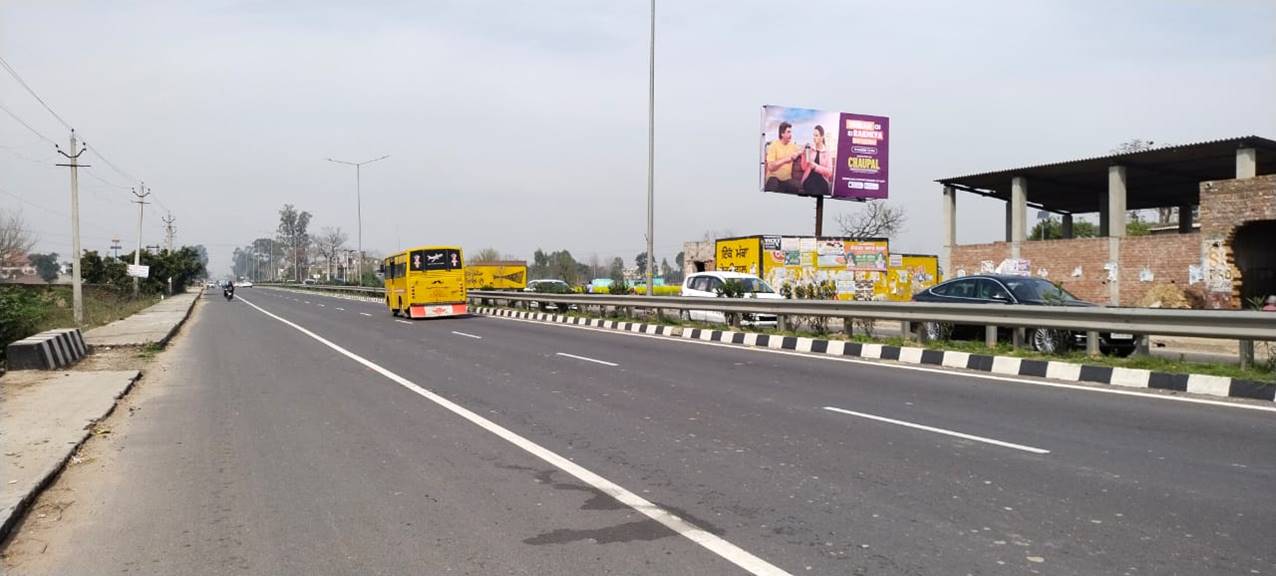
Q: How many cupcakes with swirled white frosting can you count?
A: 0